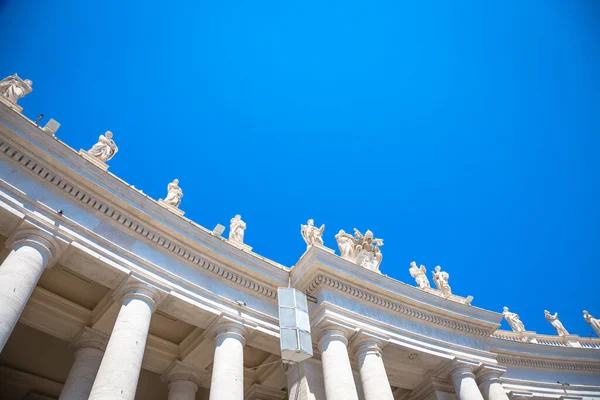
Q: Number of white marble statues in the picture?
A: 11